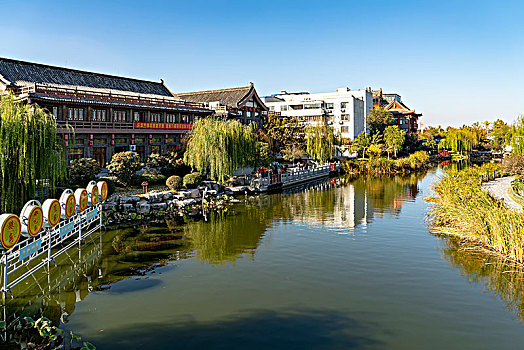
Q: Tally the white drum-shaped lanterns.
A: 7